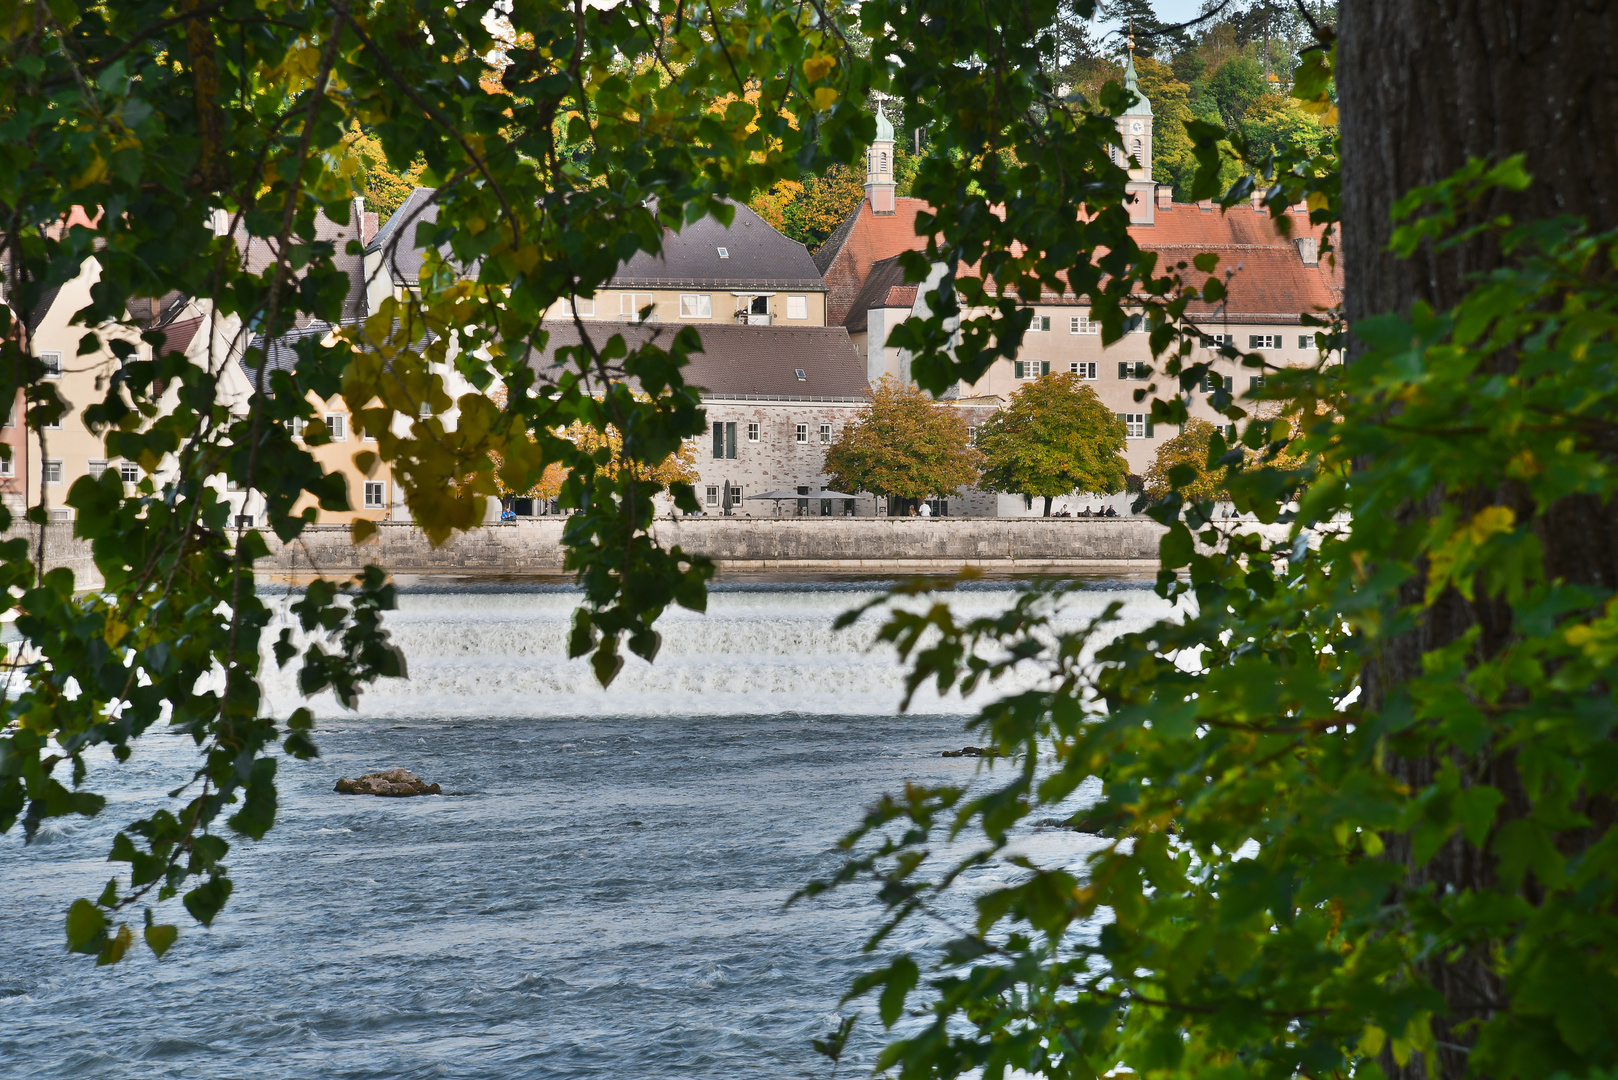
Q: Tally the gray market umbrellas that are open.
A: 2